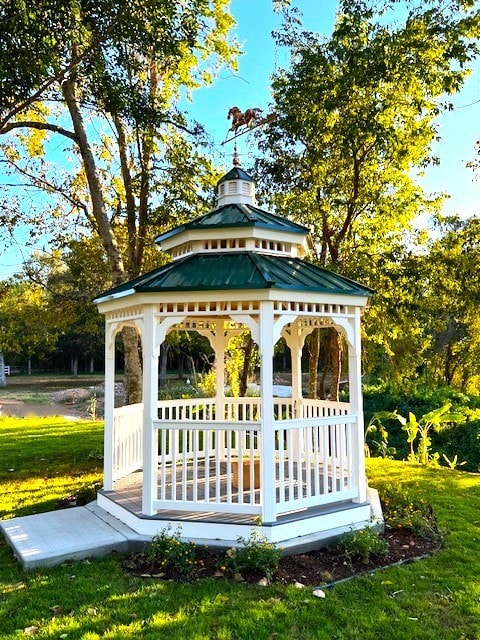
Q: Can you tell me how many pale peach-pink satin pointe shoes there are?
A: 0